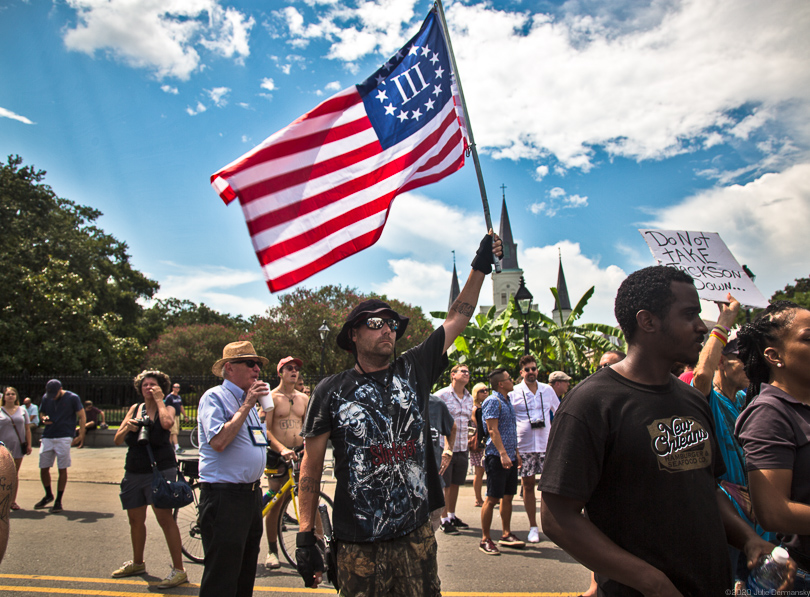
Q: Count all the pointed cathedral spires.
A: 3